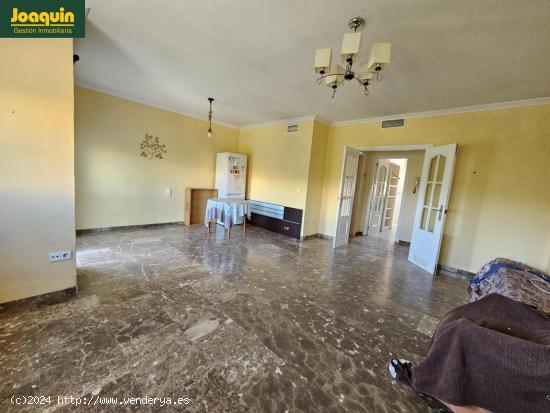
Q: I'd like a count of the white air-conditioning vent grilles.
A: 2